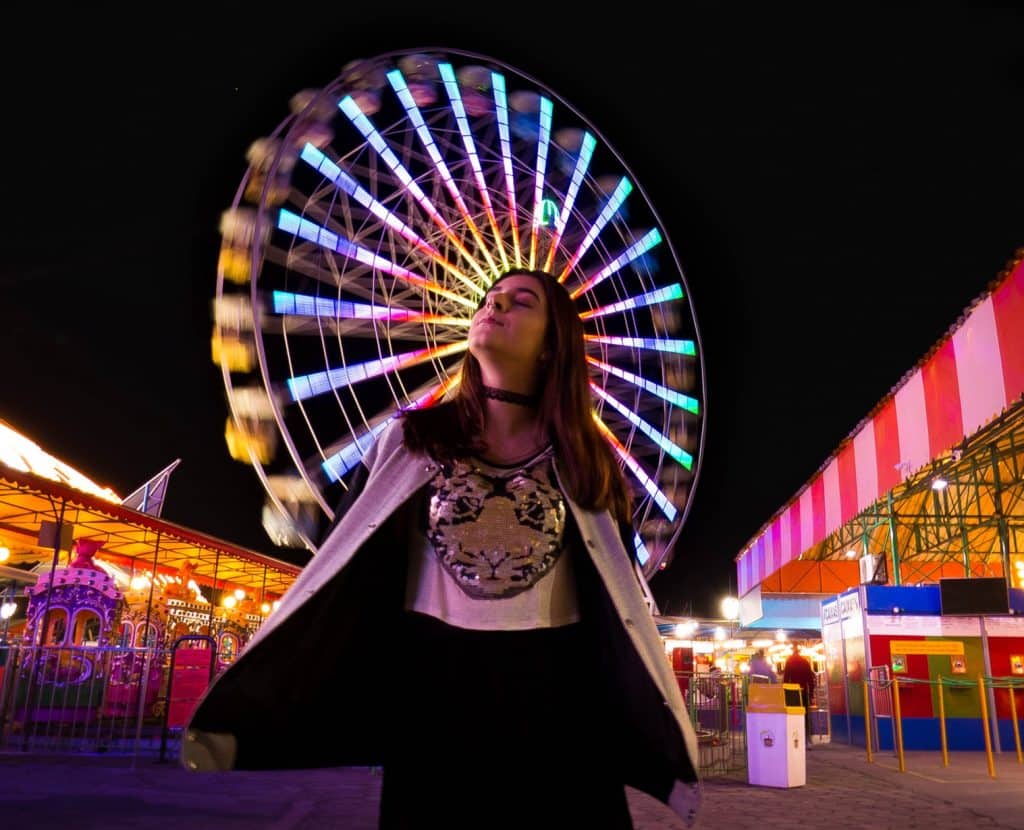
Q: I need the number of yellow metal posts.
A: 5